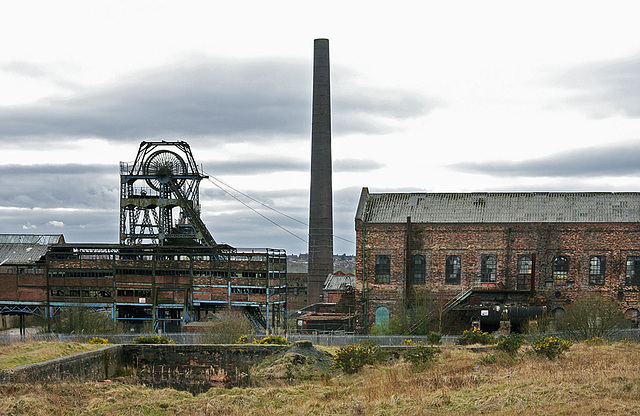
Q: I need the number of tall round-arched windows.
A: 8